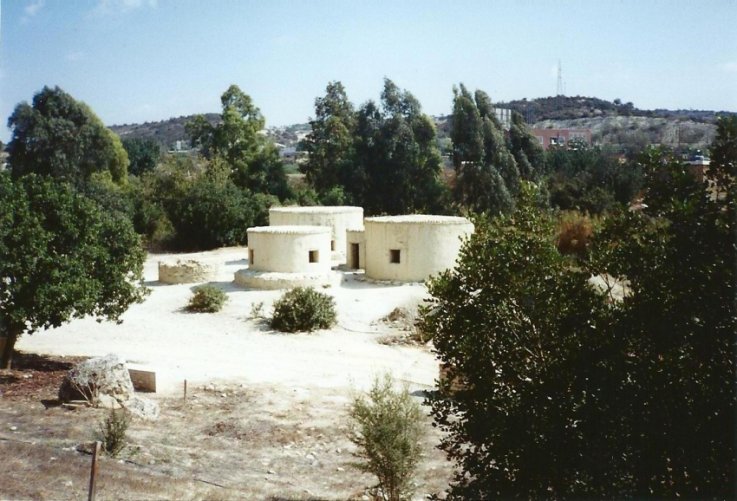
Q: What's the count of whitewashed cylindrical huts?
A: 3